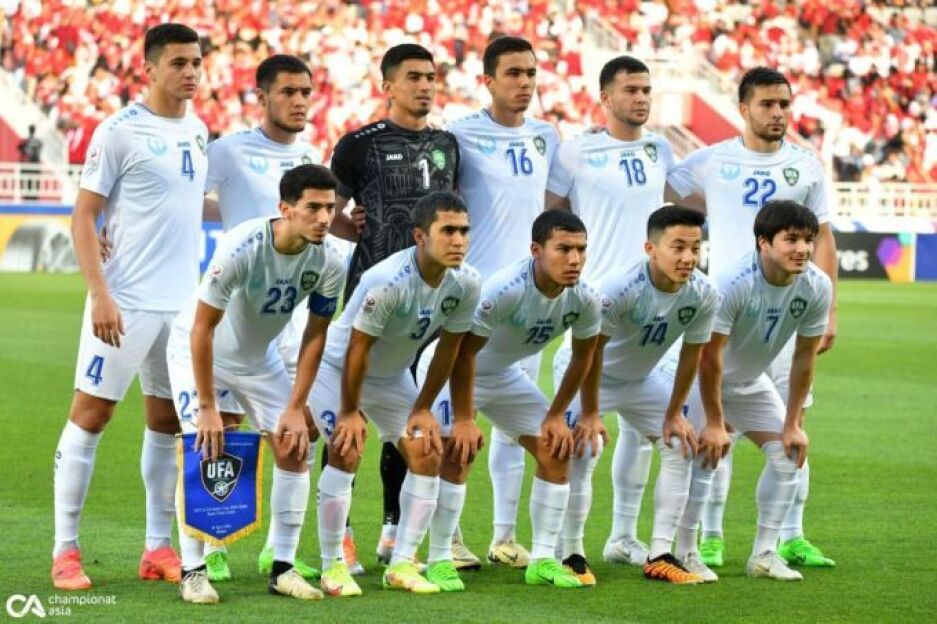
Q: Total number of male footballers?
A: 11